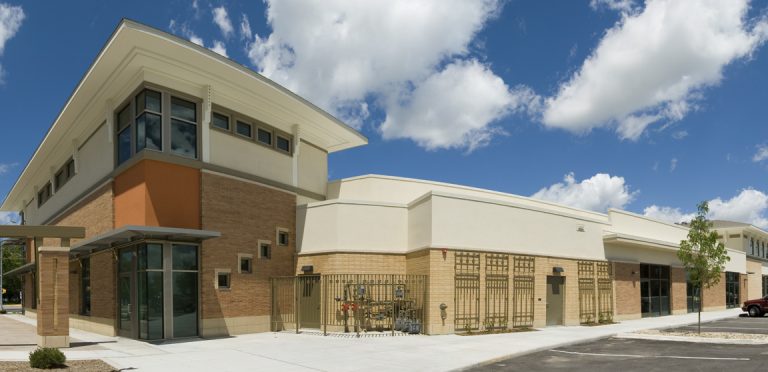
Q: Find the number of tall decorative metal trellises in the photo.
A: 5